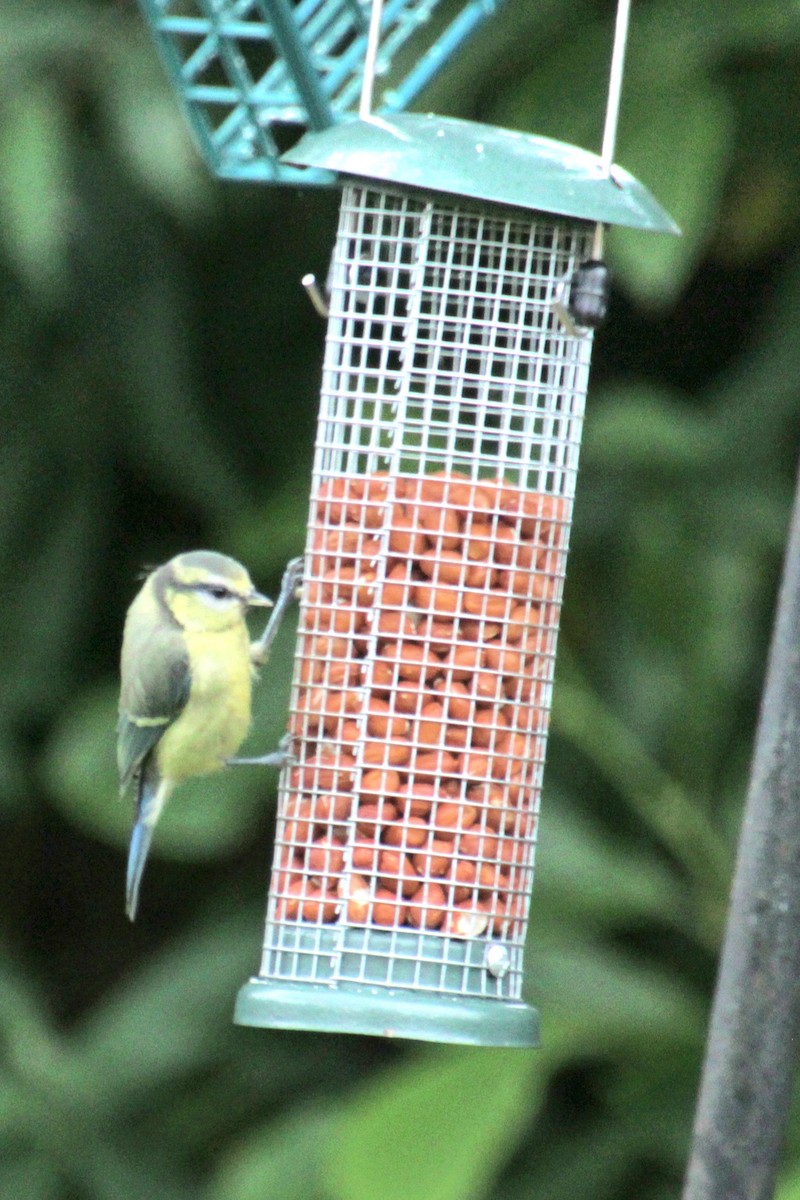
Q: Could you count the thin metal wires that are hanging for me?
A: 2